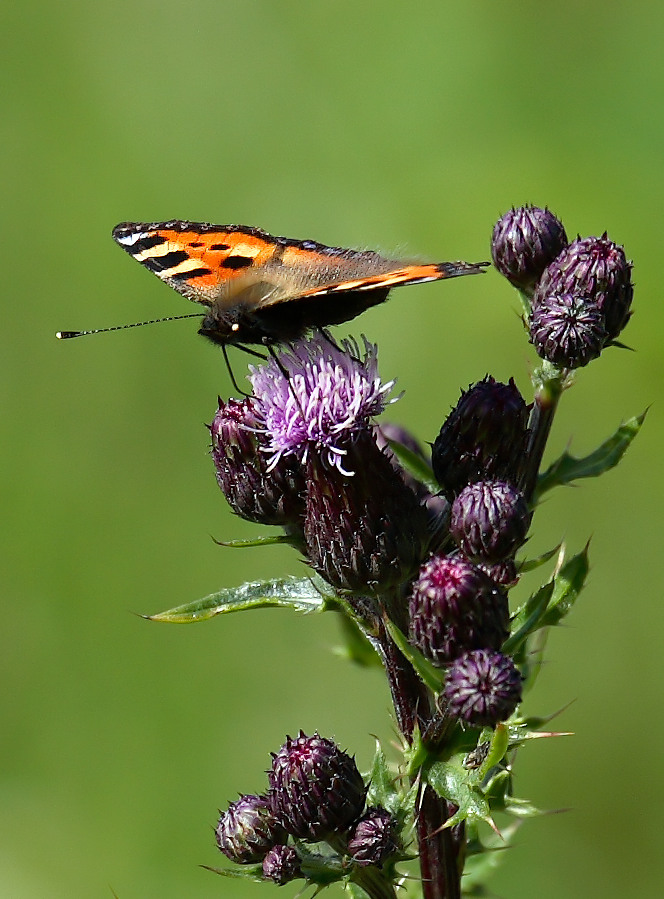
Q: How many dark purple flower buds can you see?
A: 12